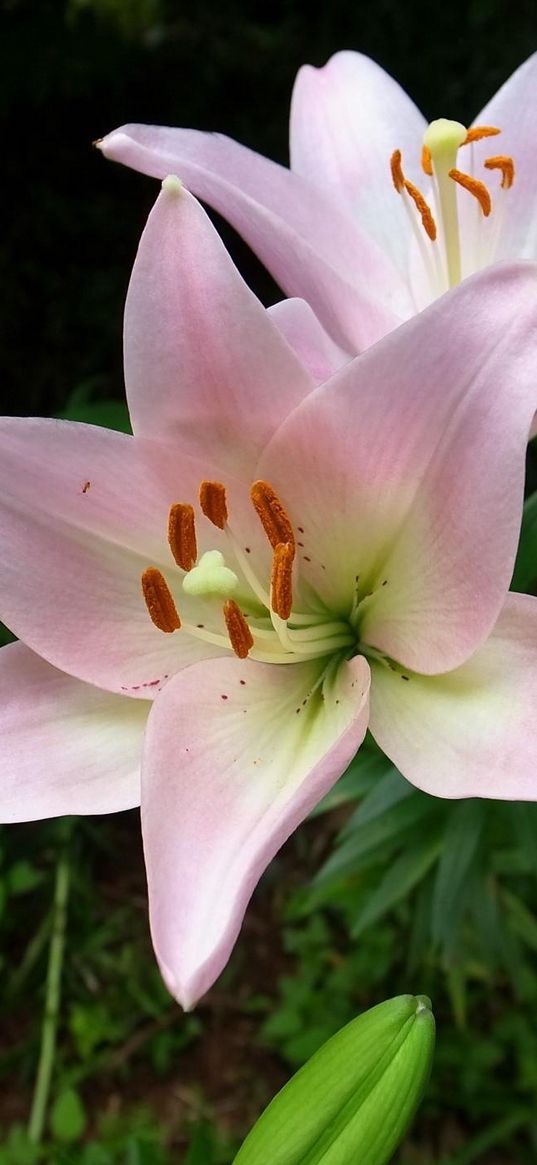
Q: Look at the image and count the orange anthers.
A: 12